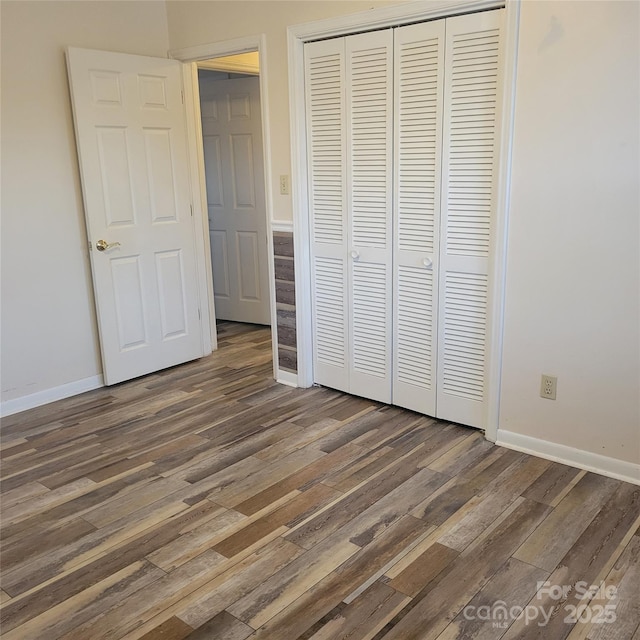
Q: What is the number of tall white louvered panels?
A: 4